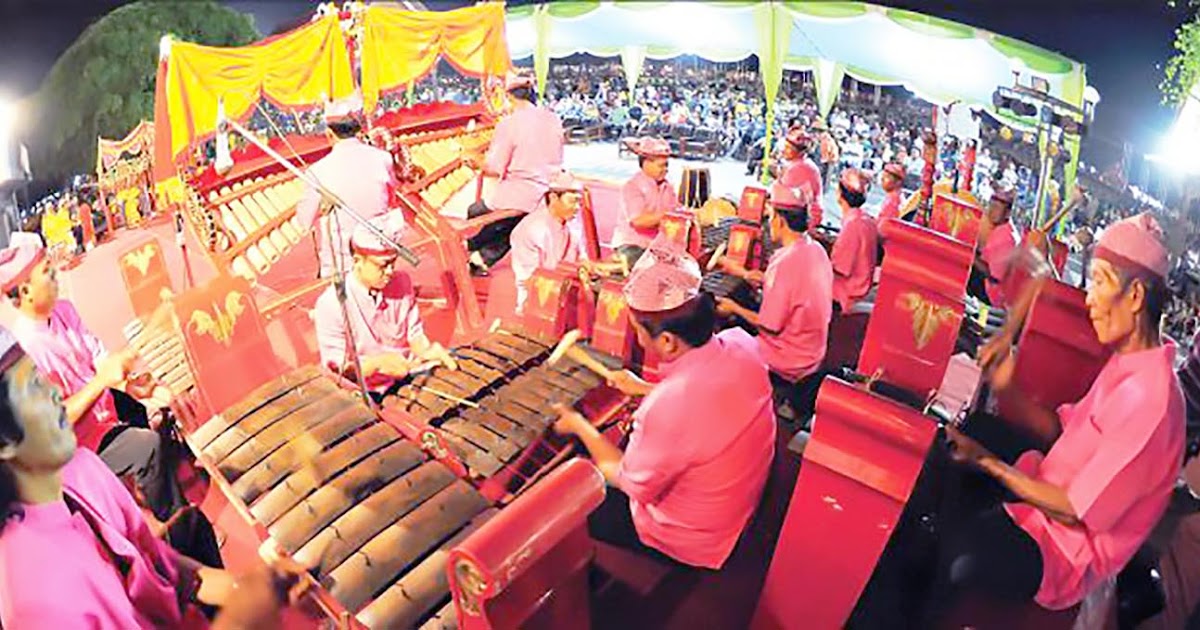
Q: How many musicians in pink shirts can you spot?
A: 14